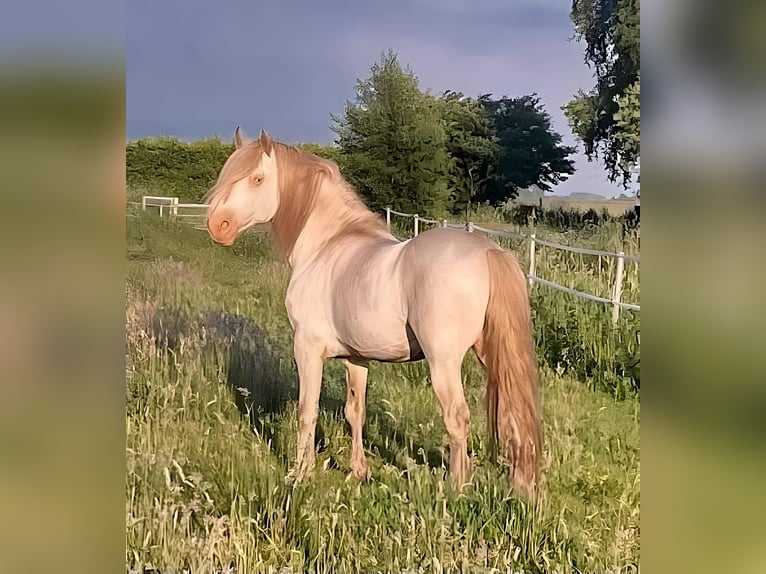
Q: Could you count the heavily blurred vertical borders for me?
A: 2